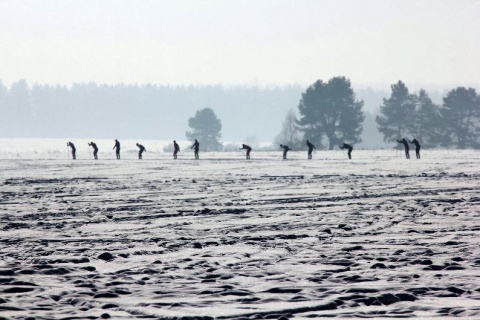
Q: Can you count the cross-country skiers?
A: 12